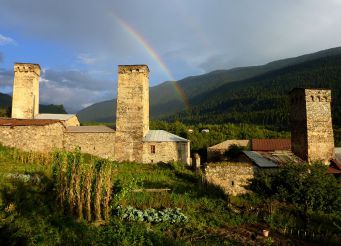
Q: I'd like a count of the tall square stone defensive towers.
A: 3